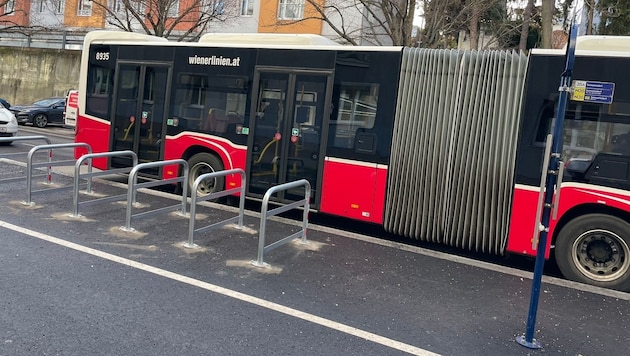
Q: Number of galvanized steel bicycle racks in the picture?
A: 6